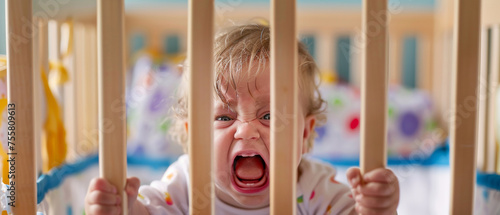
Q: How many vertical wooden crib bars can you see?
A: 6